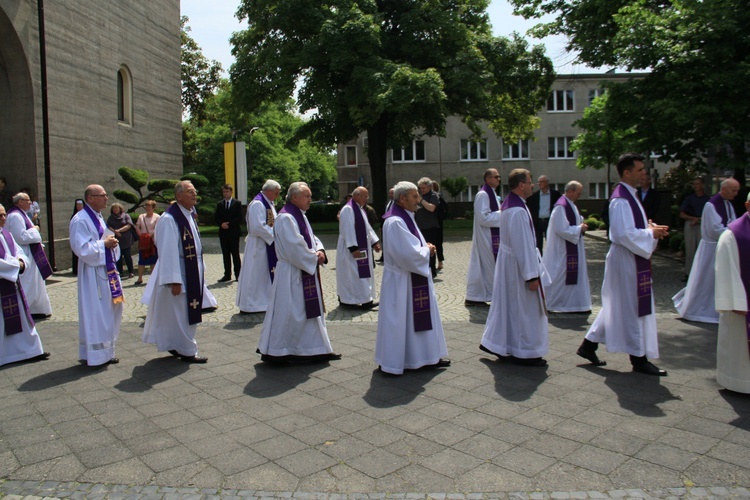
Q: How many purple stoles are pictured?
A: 14